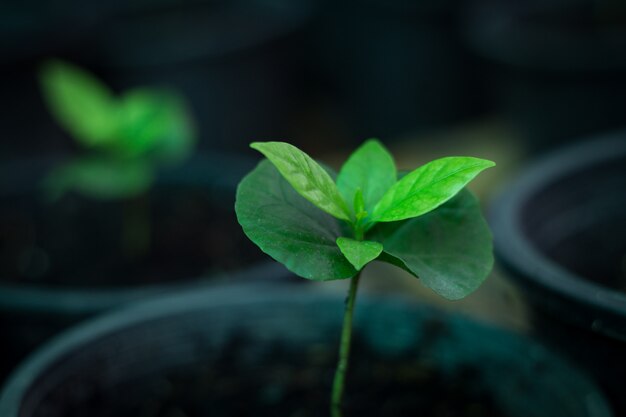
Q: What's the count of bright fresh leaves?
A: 4